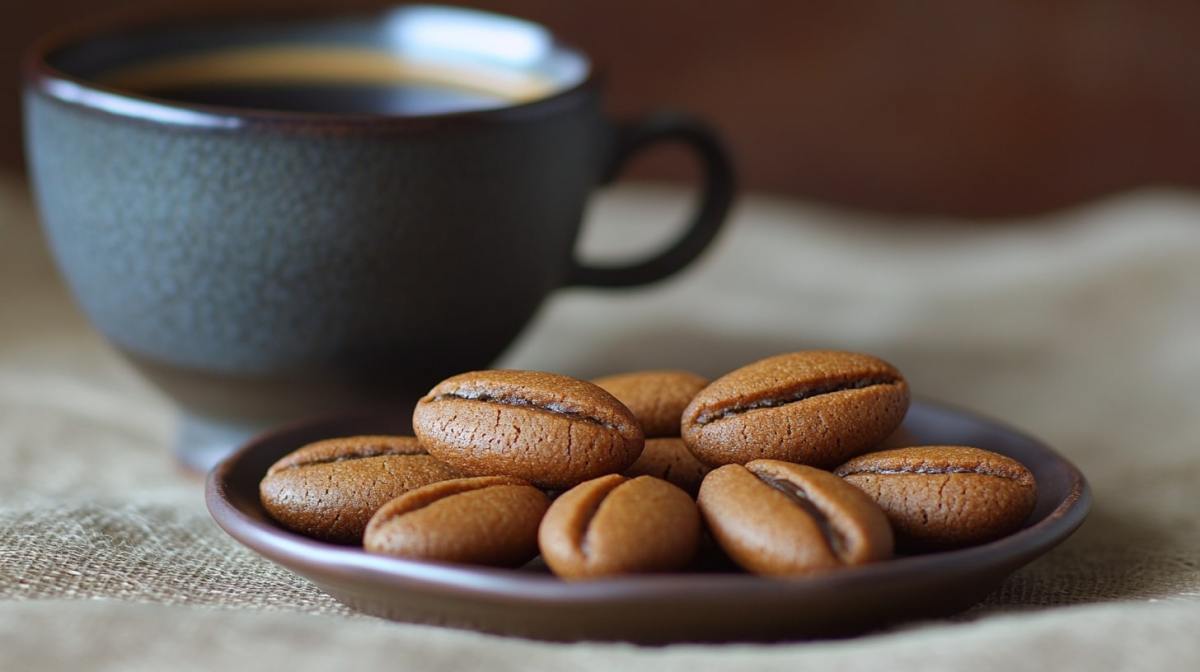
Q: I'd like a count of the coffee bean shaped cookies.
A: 9